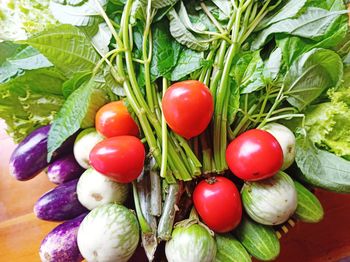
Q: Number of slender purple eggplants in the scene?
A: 4